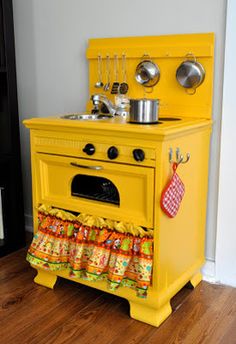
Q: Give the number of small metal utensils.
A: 4